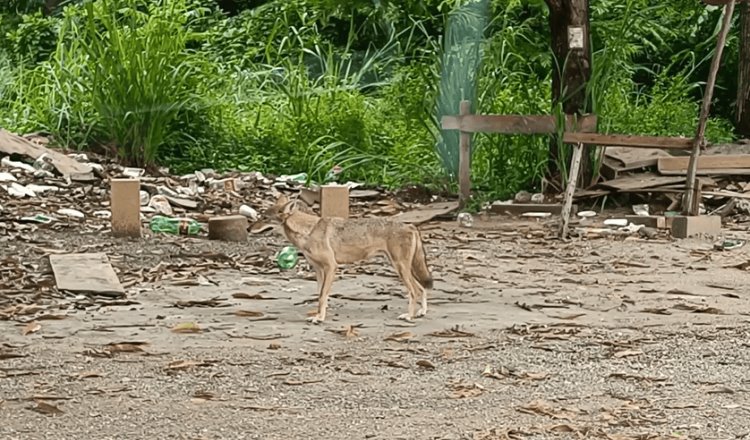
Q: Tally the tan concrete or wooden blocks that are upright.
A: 2